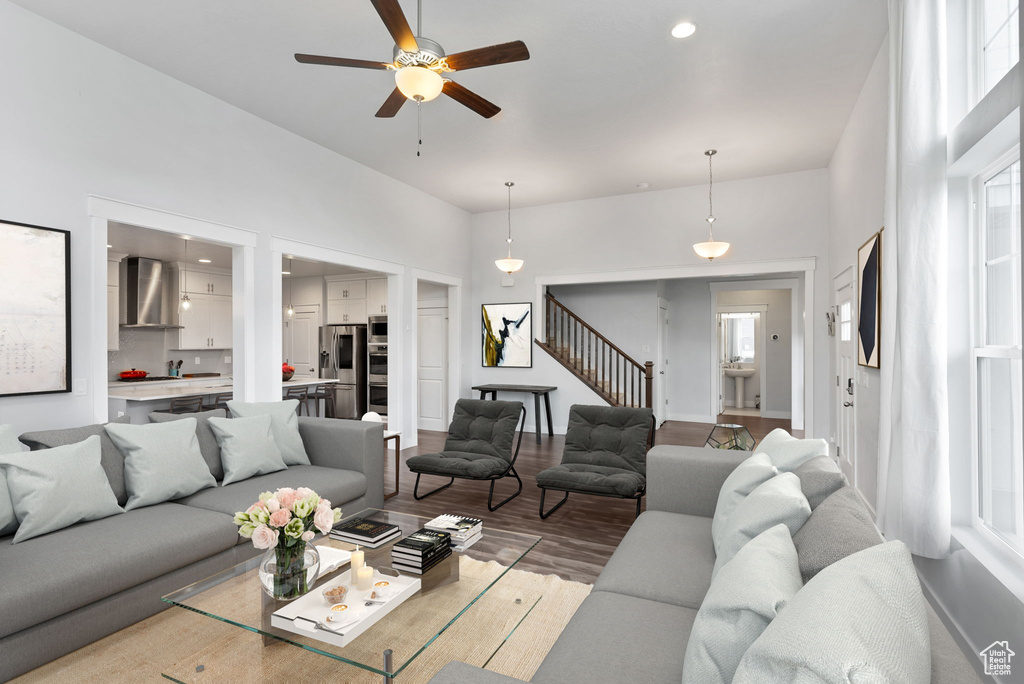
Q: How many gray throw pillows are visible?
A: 4